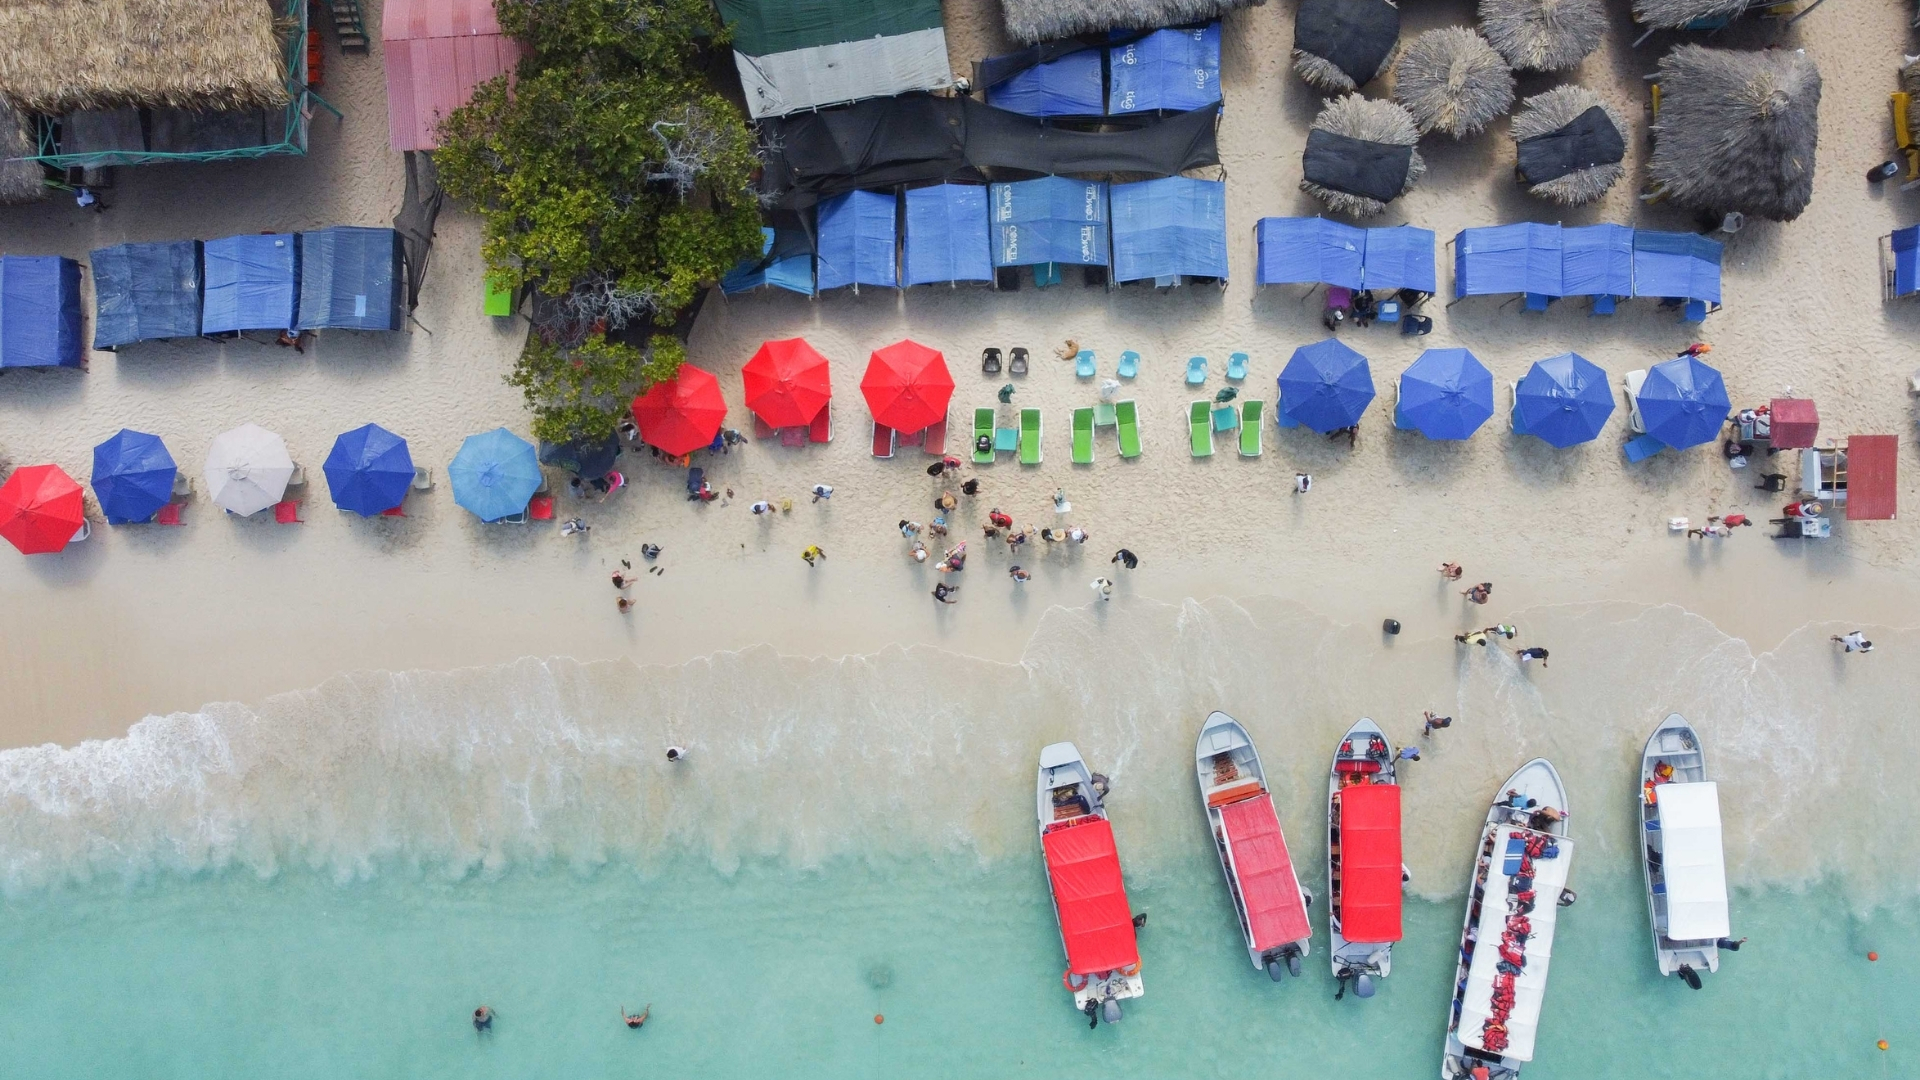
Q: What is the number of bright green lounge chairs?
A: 6